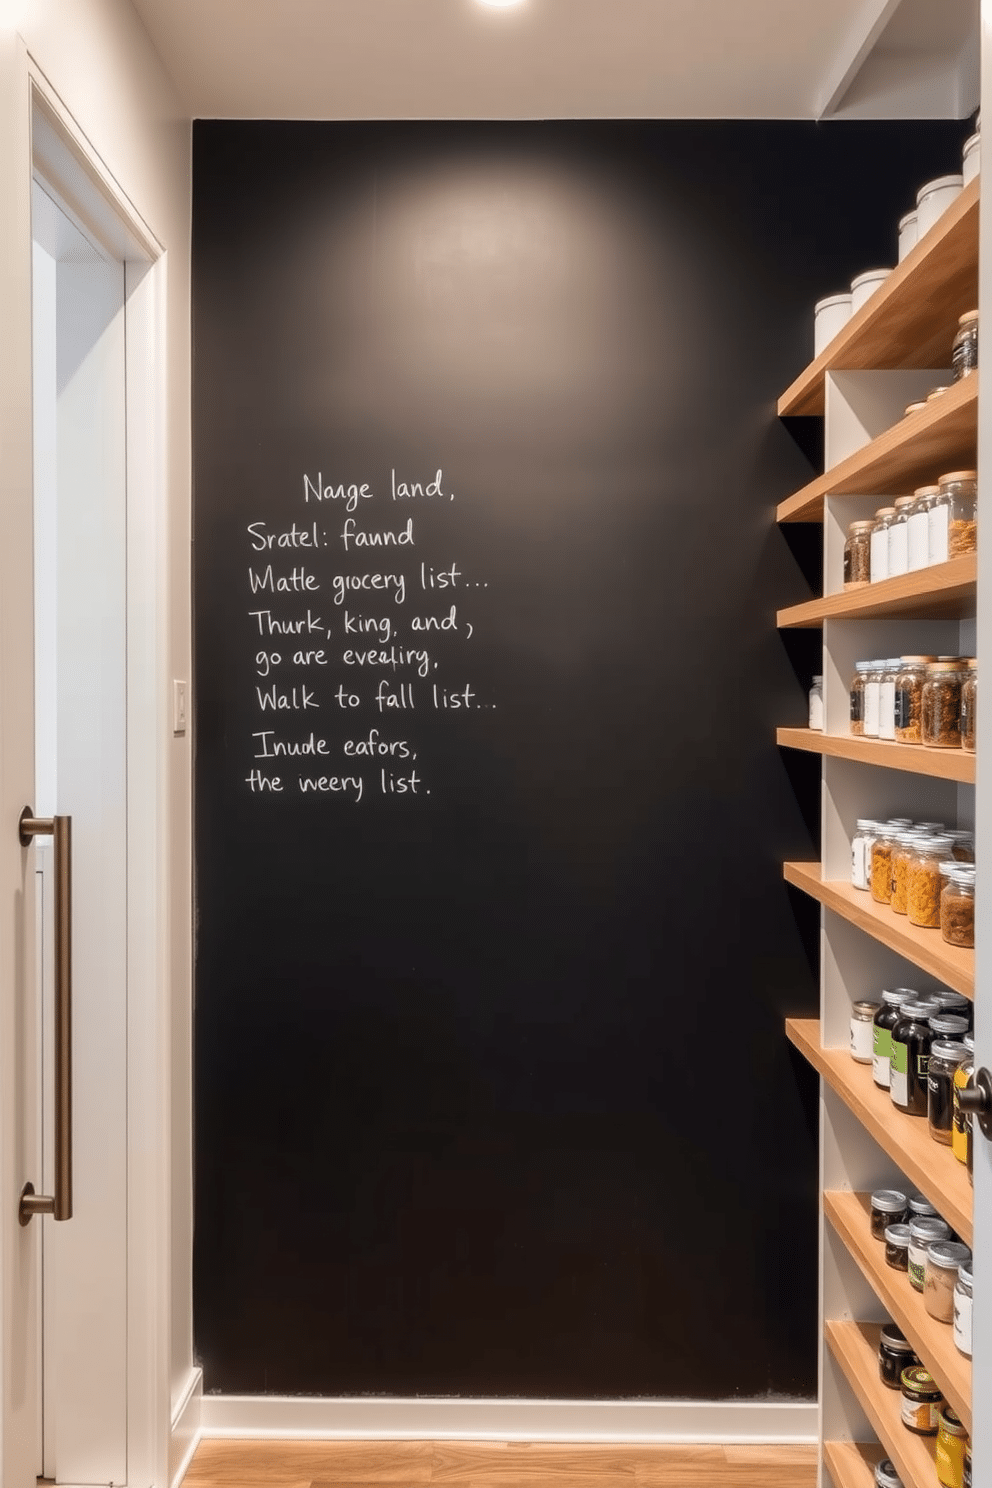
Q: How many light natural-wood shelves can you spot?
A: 9